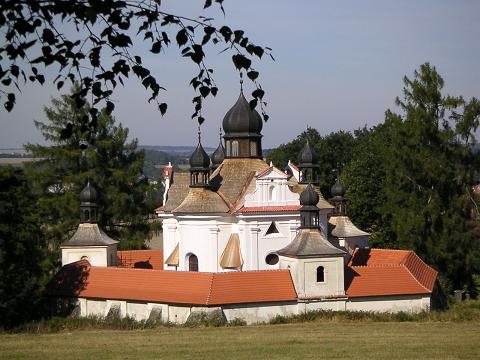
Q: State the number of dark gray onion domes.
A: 7